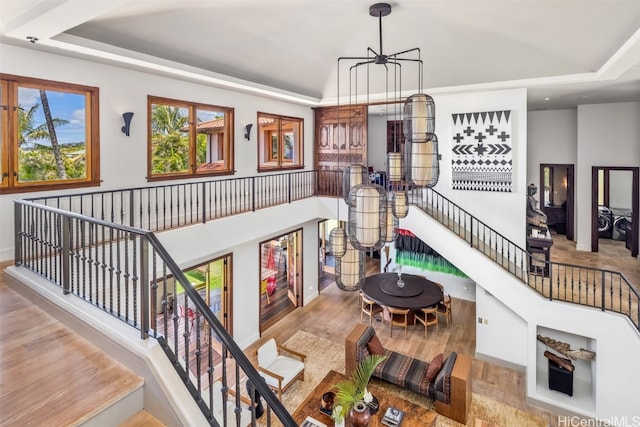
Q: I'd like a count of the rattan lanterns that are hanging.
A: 9